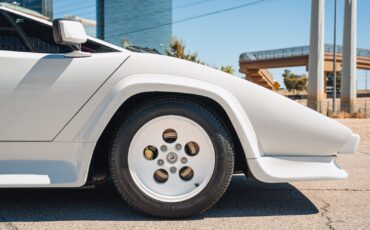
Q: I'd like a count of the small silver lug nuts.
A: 5